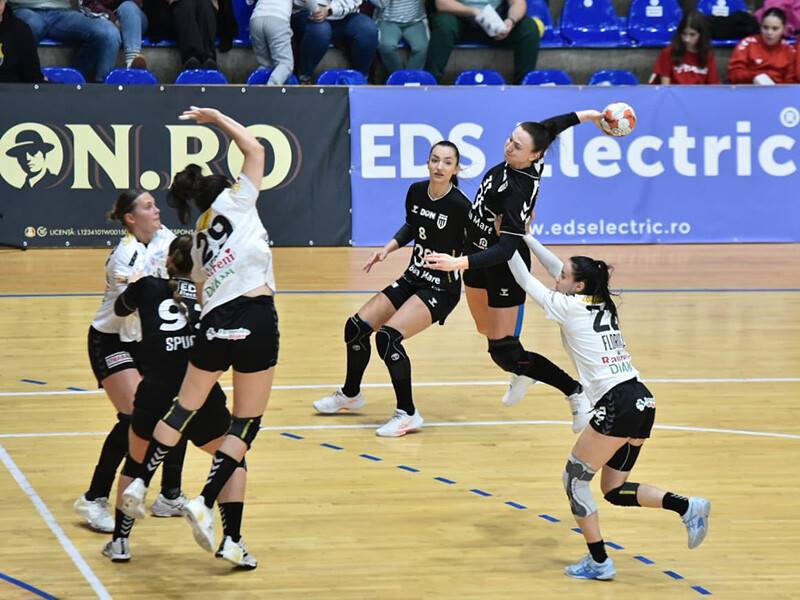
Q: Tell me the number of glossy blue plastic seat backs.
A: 14